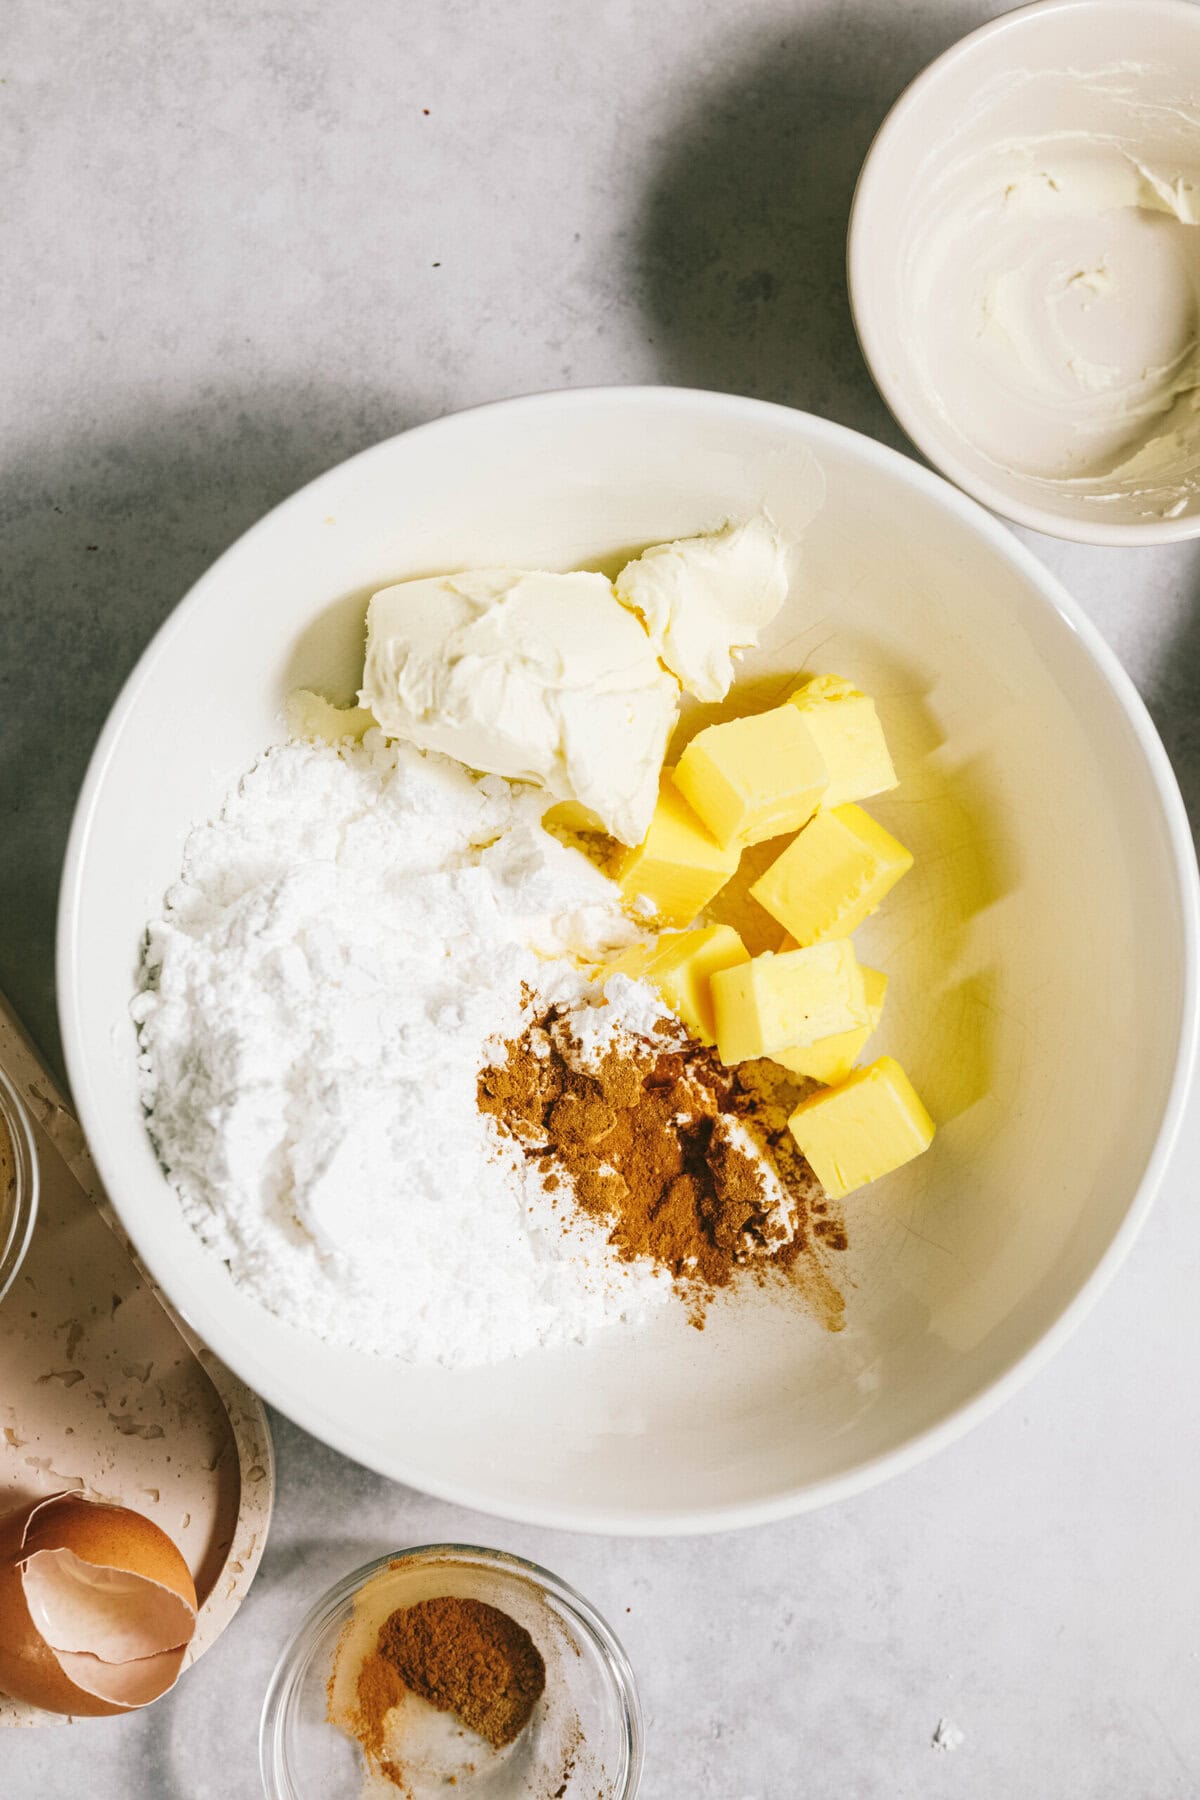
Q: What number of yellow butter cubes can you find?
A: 8